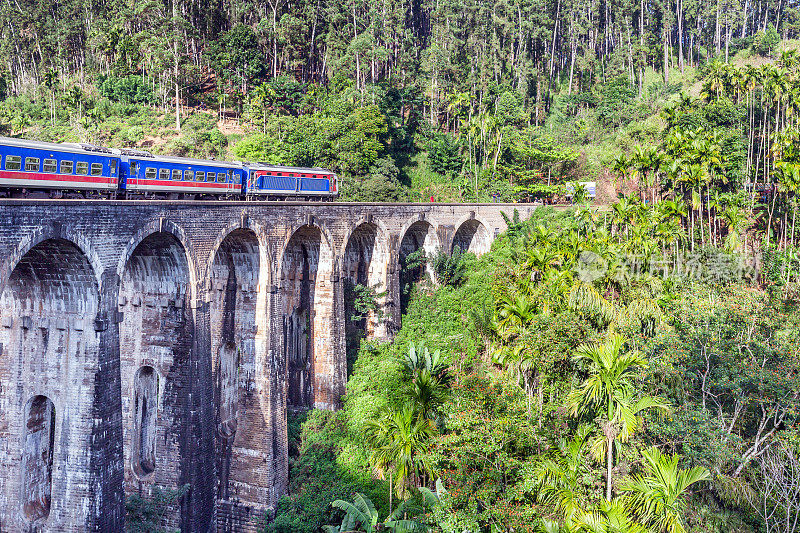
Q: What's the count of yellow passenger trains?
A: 0